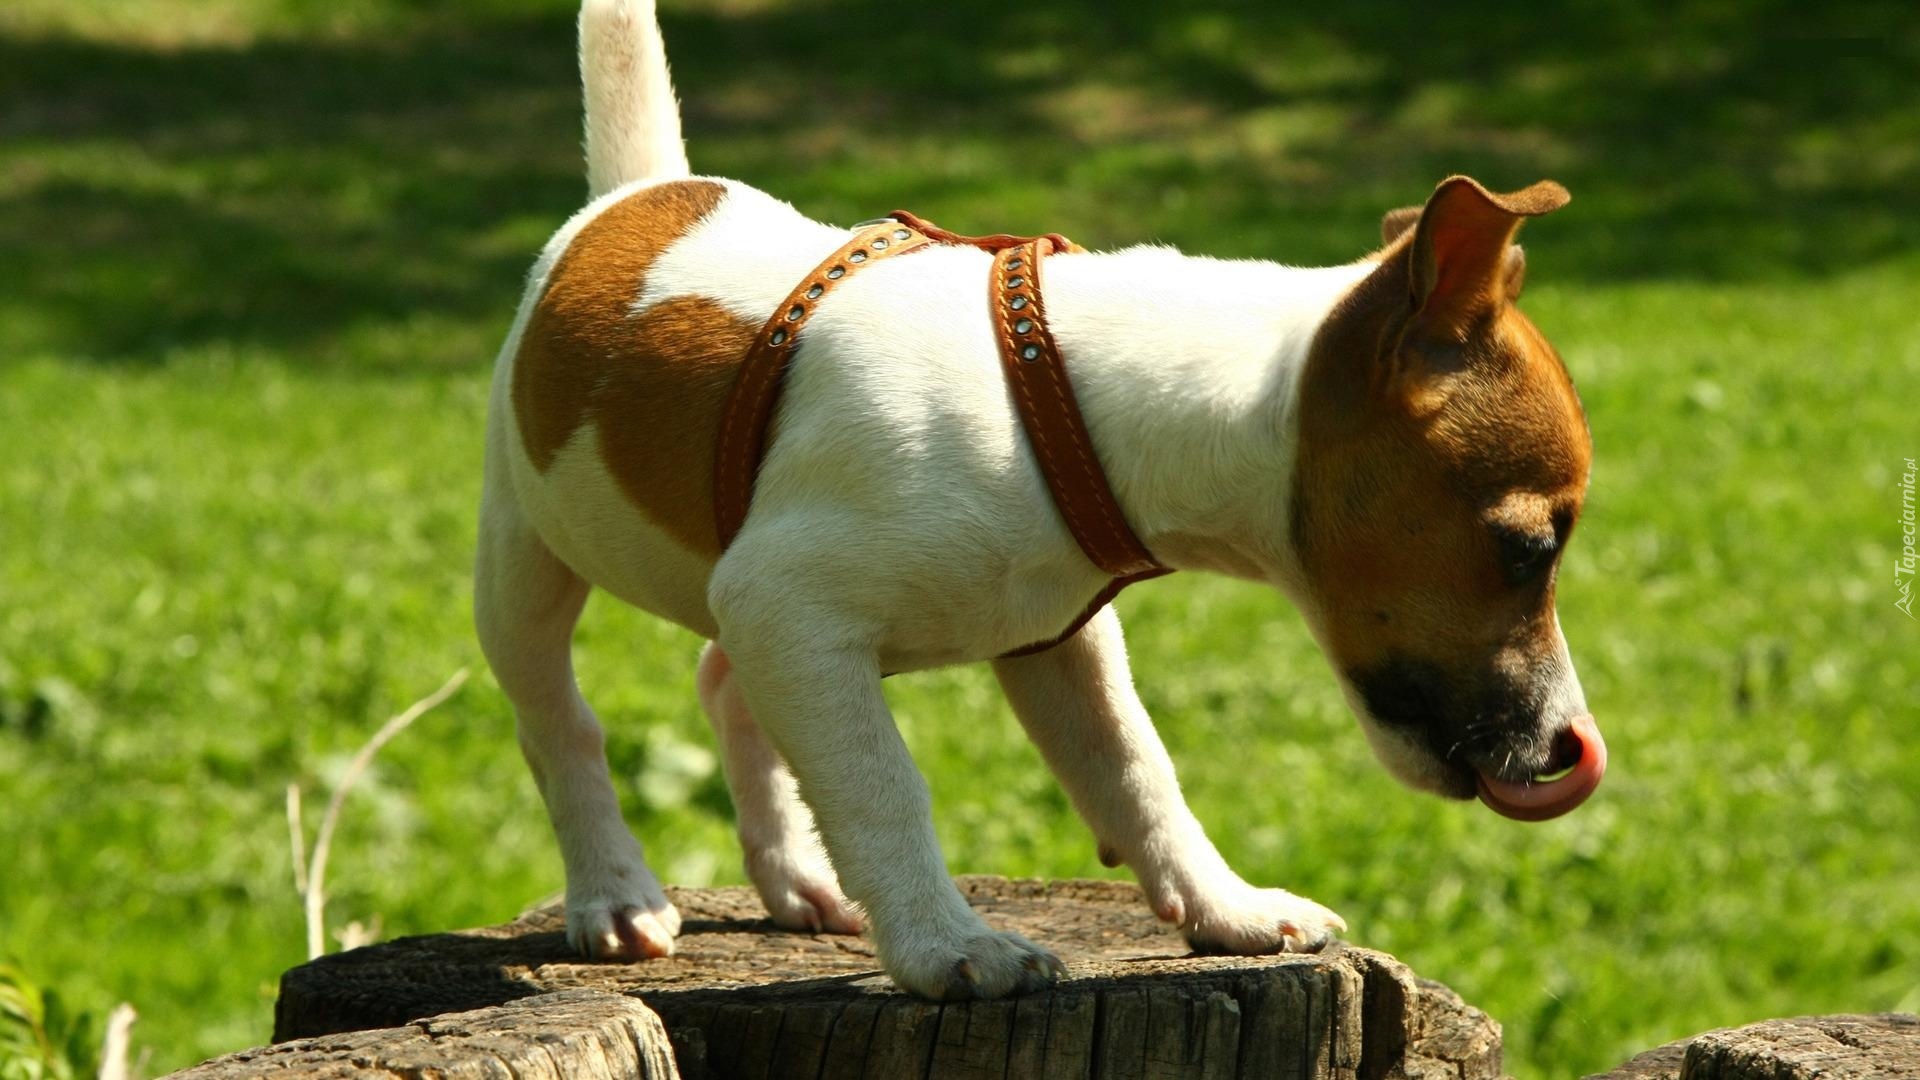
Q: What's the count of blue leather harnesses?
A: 0